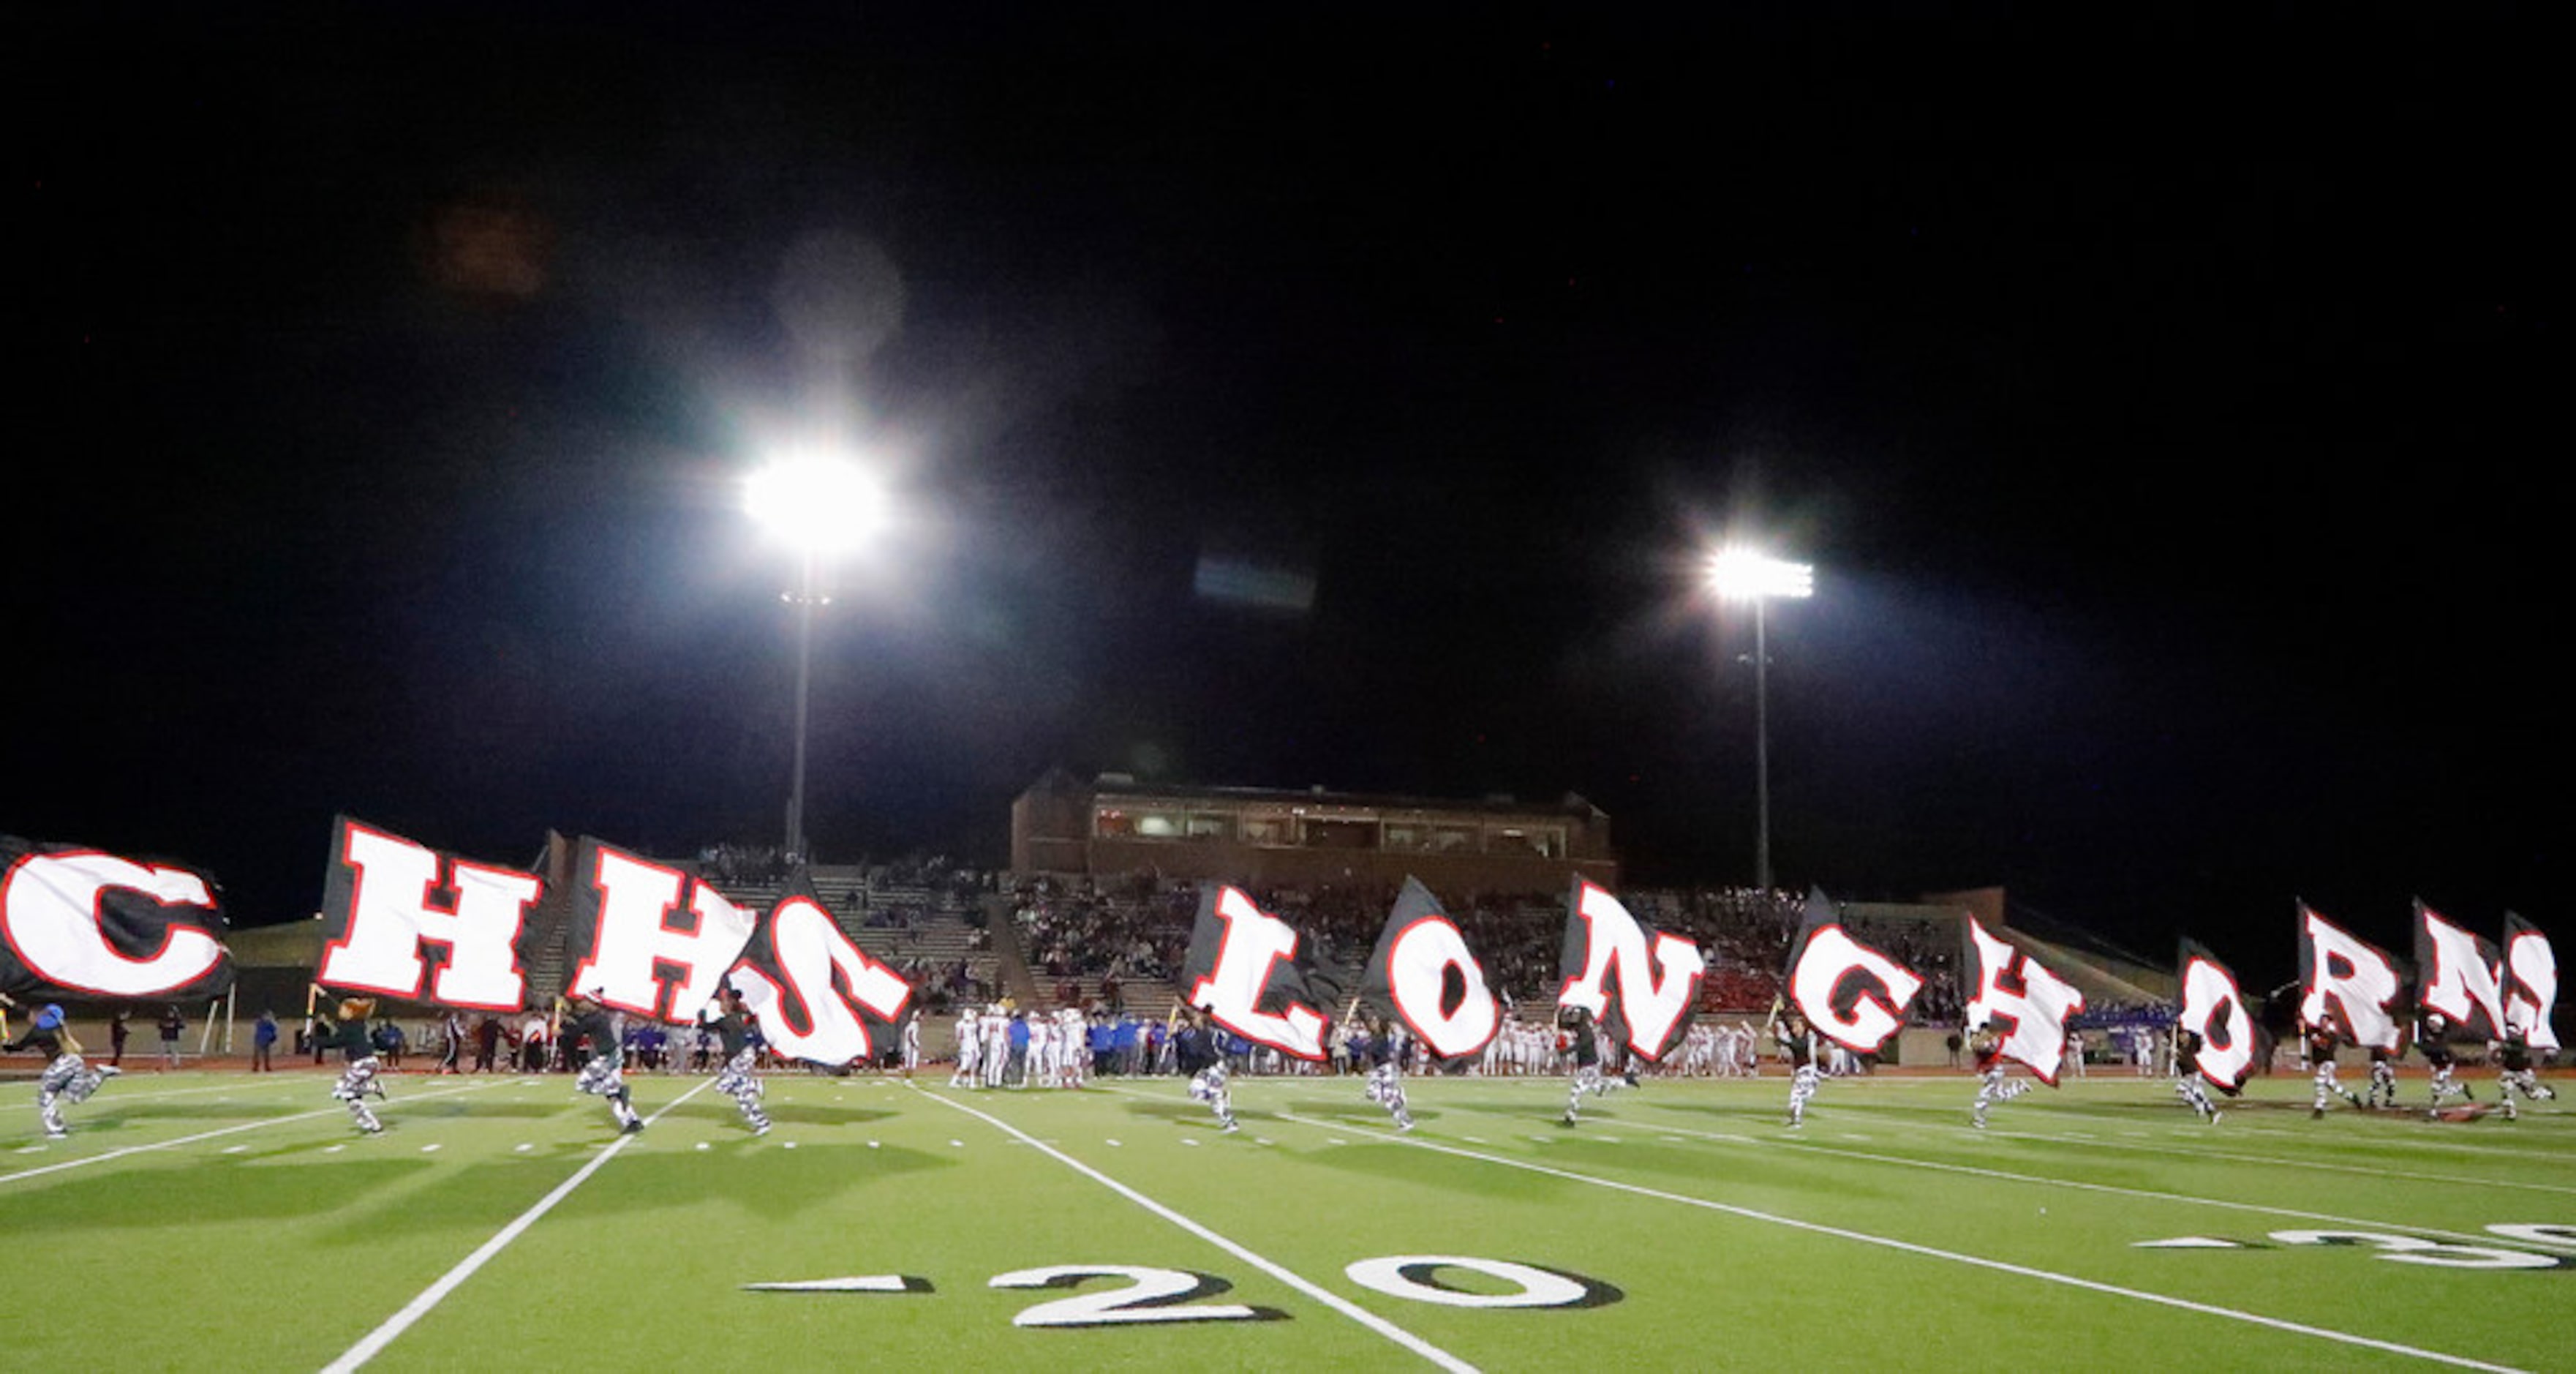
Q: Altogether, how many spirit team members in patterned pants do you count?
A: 14